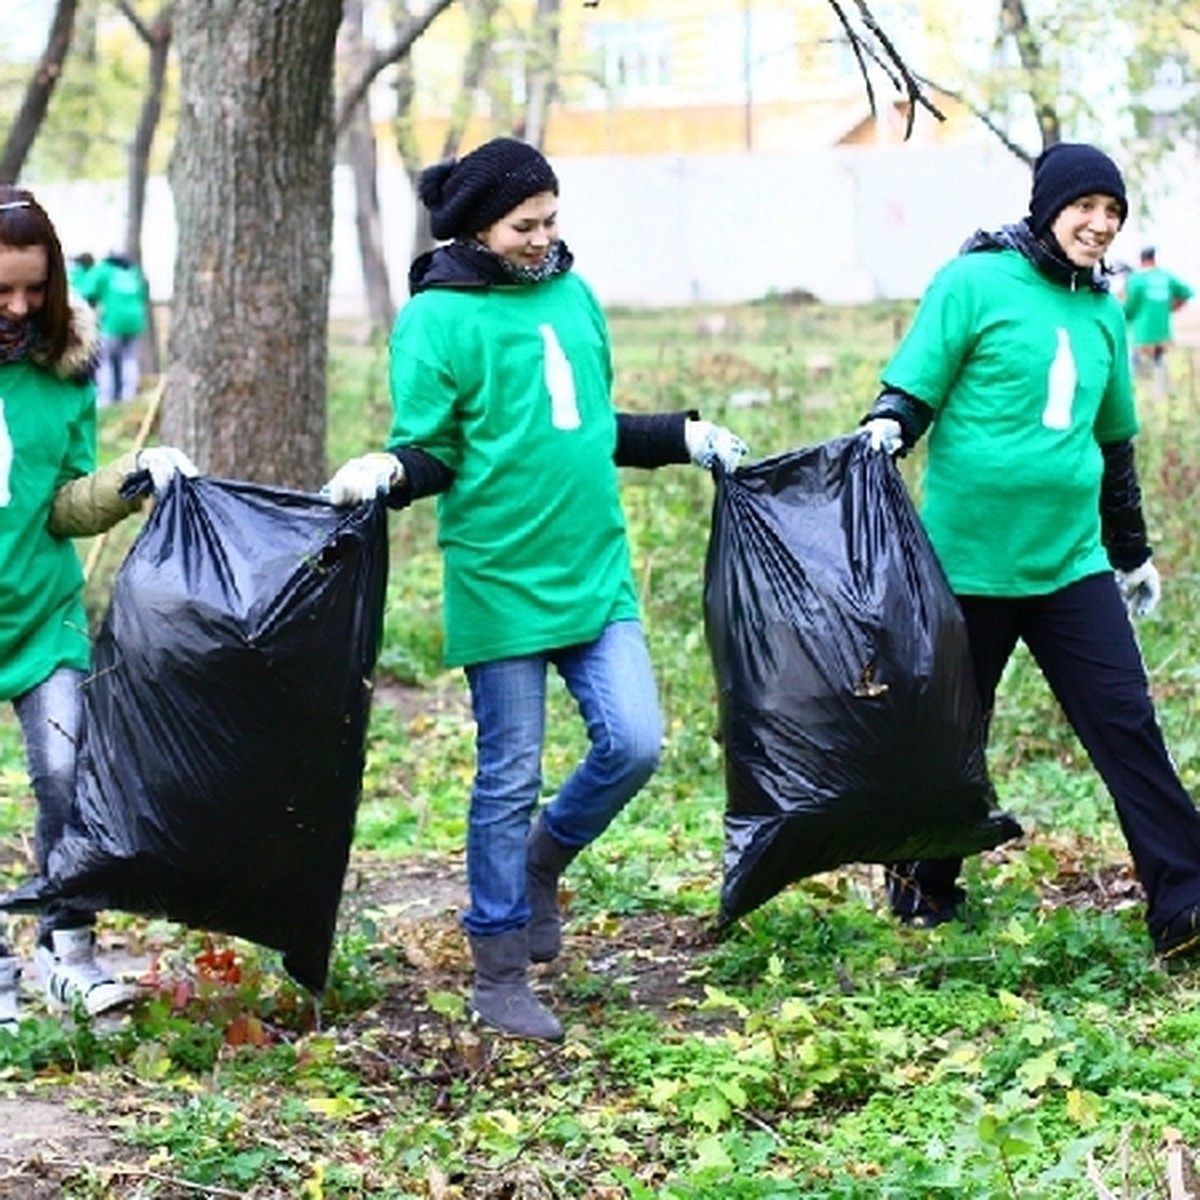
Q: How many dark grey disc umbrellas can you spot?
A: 0